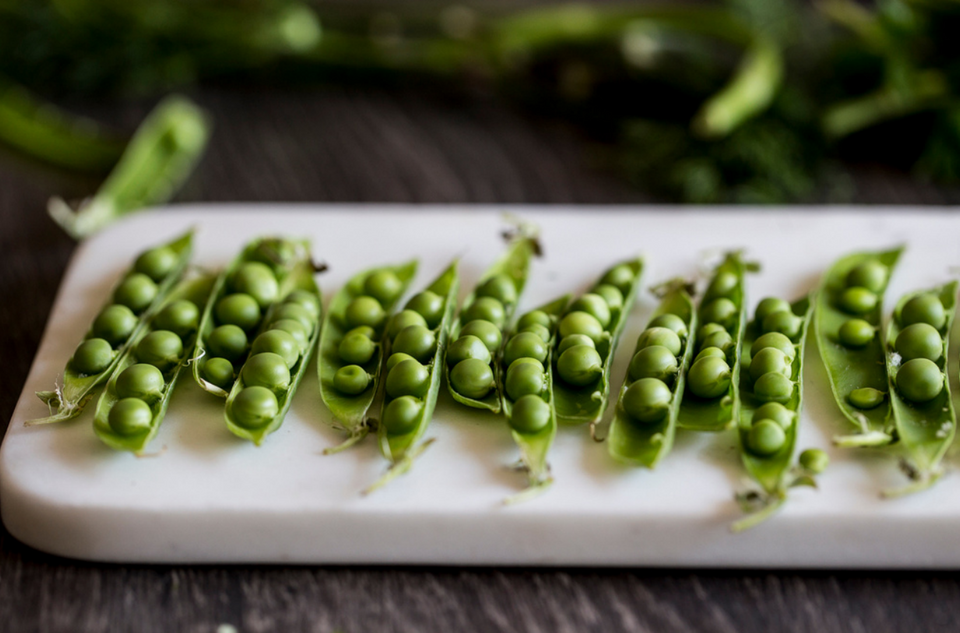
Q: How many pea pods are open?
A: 14